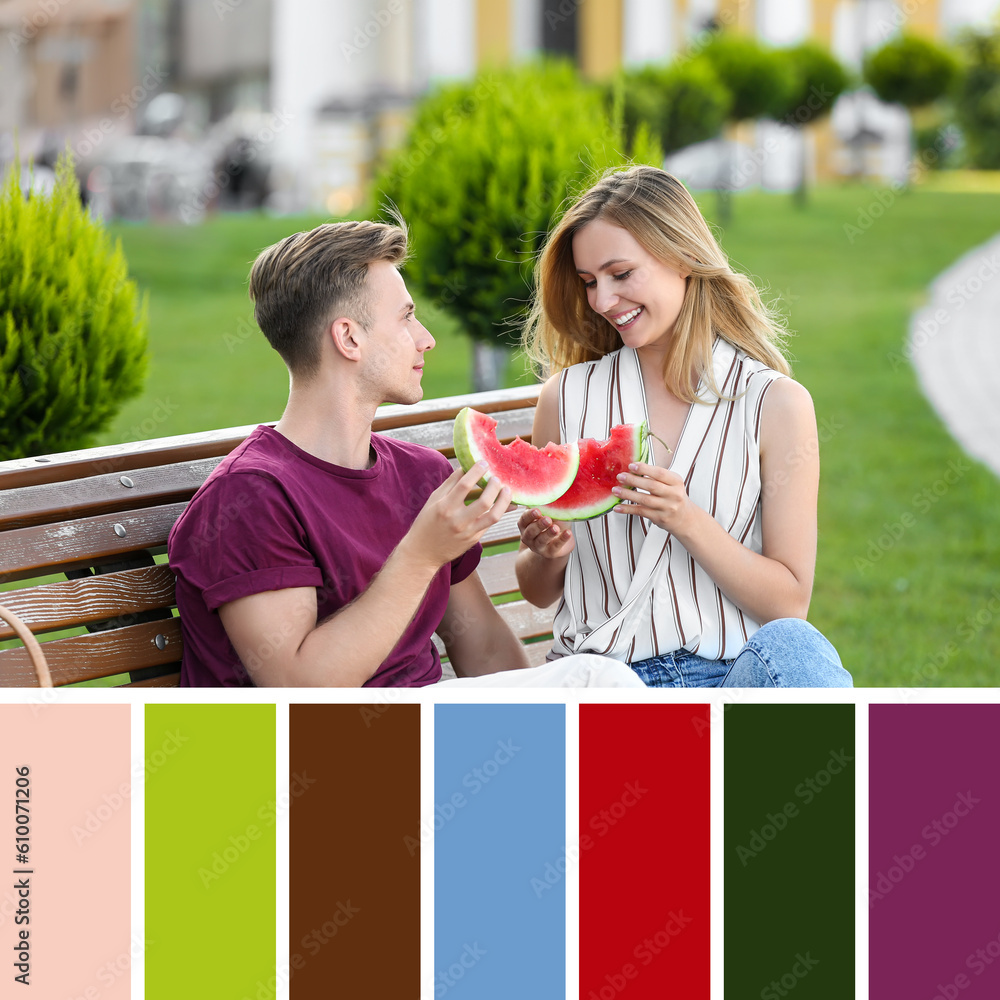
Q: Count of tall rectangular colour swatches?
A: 7